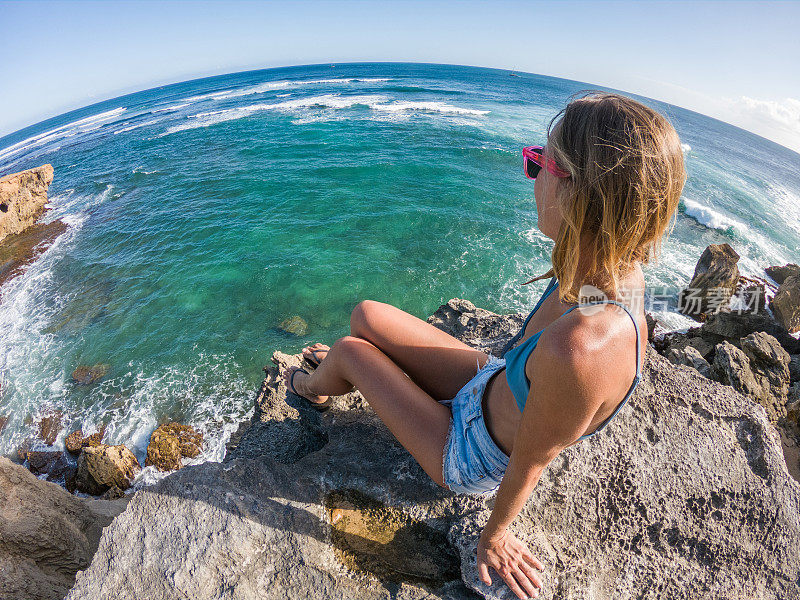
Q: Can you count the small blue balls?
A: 0